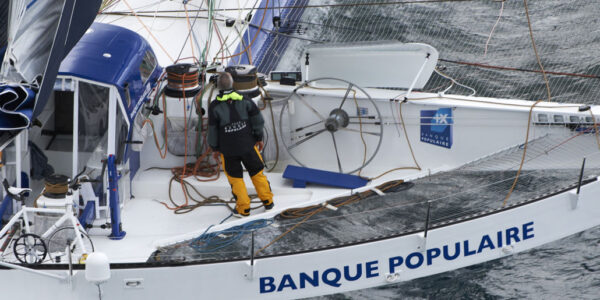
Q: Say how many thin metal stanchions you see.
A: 4